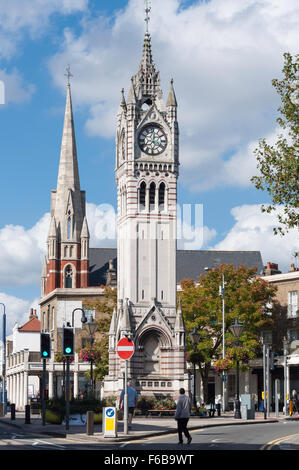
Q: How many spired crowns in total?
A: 2